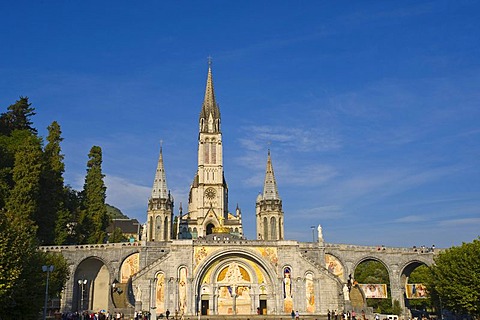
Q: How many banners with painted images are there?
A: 2